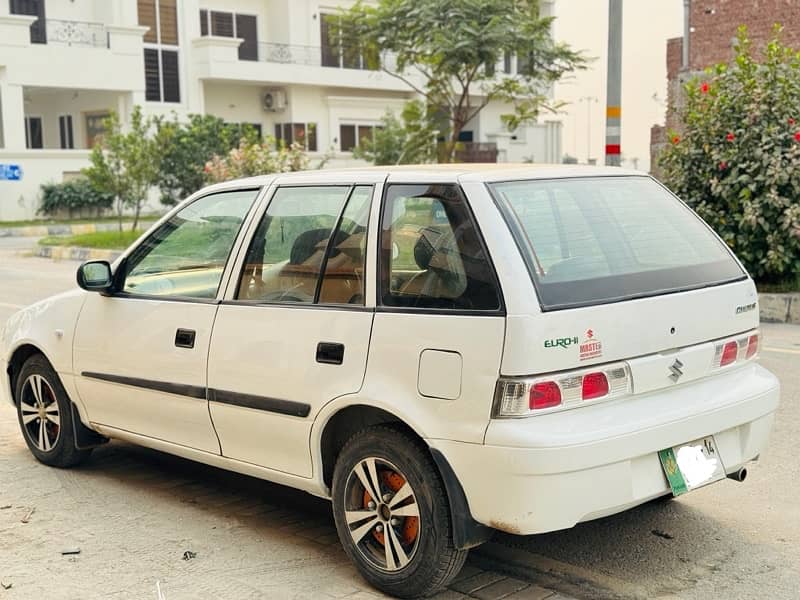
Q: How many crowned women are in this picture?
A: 0